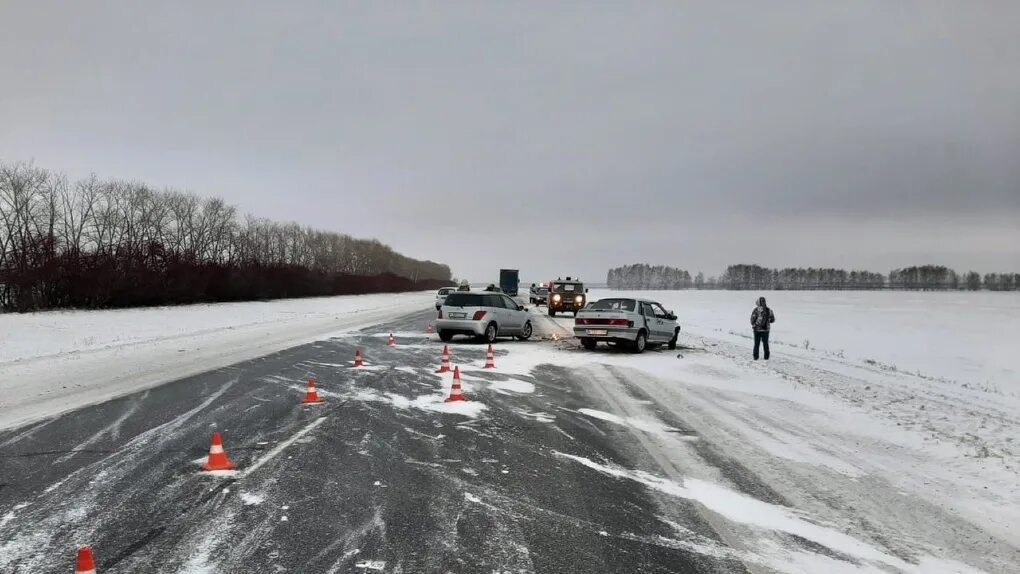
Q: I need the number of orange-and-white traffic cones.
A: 9